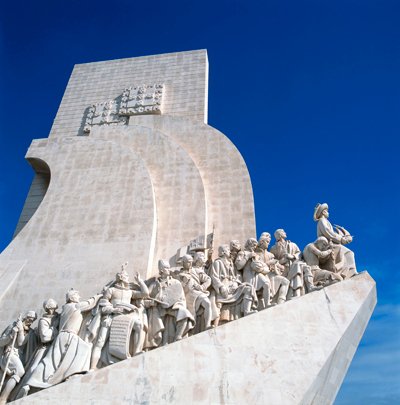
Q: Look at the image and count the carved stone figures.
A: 15